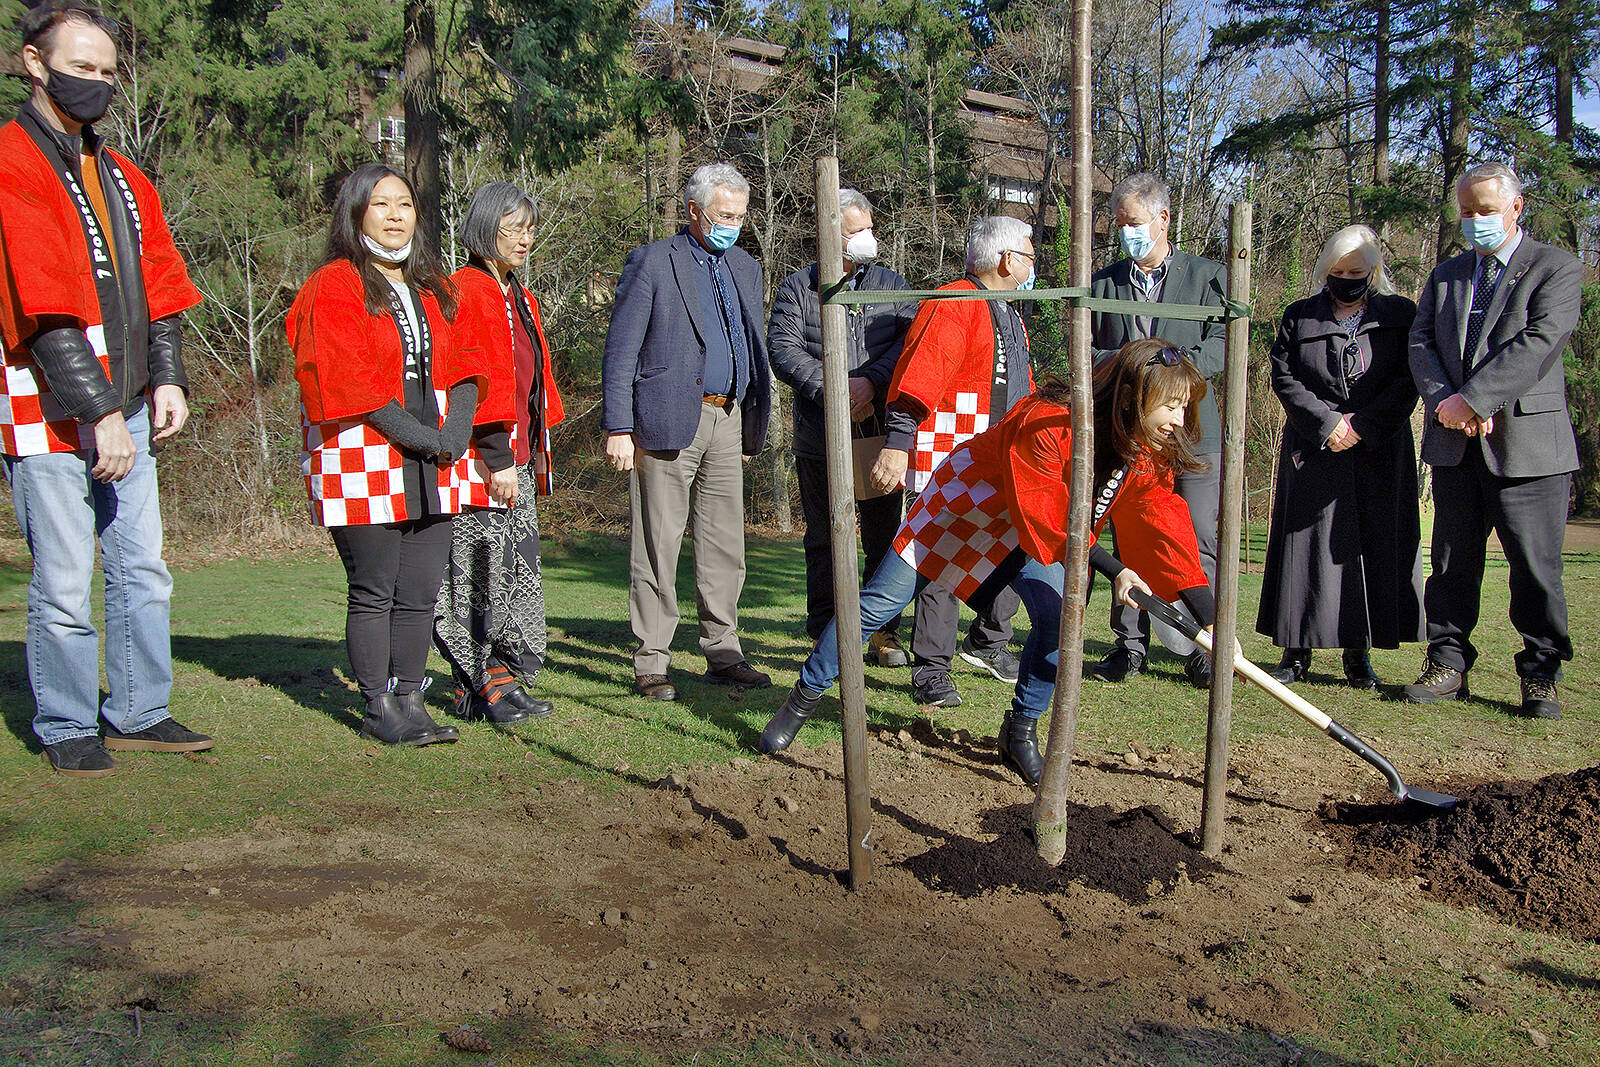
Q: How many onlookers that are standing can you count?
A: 9